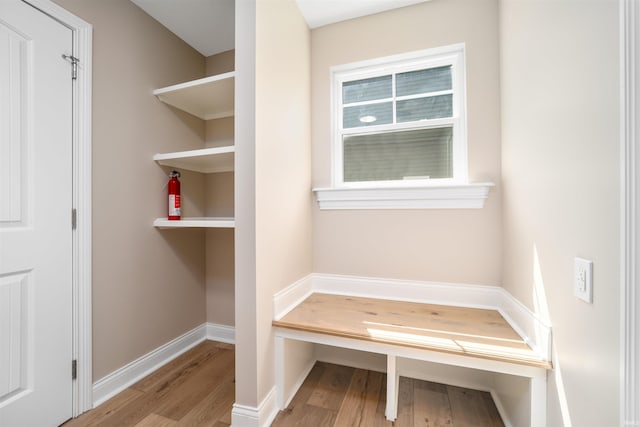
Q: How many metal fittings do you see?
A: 3